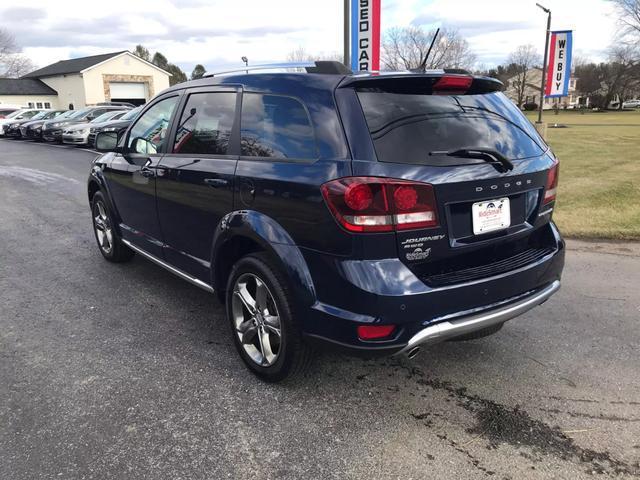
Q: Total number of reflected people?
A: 0